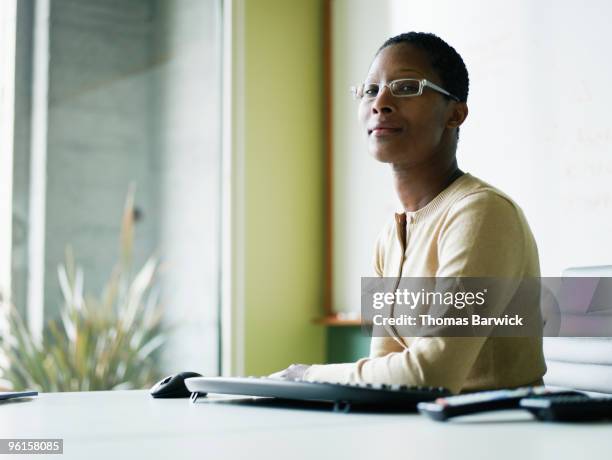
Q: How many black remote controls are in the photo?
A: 2